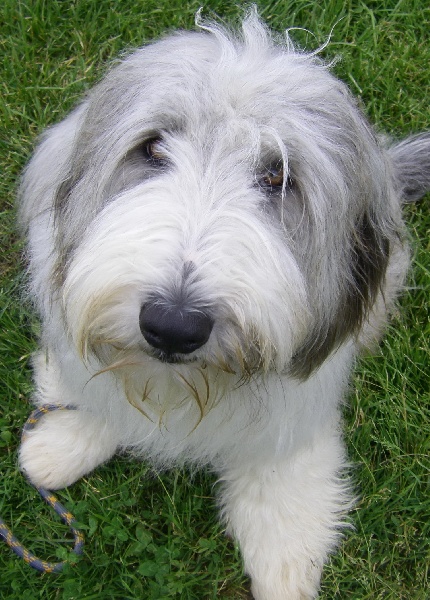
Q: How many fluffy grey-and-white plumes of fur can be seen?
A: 1